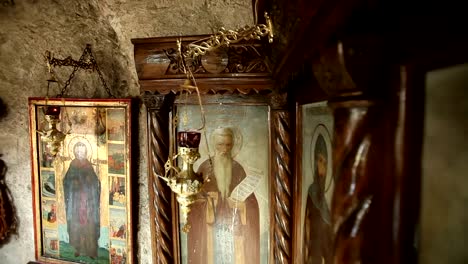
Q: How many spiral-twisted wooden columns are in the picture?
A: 3